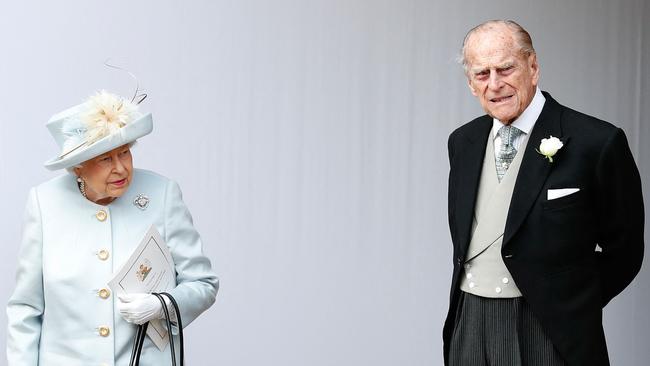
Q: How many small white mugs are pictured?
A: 0